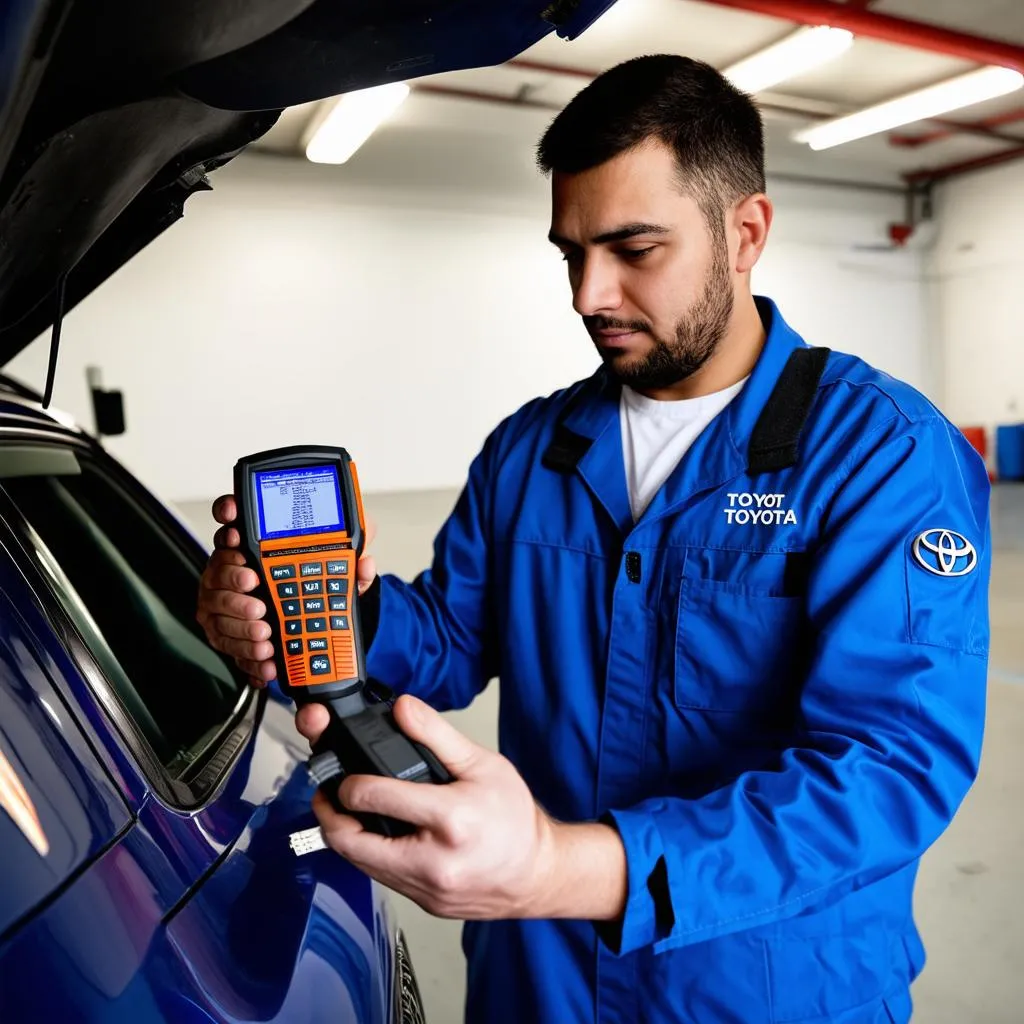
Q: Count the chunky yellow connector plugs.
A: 0